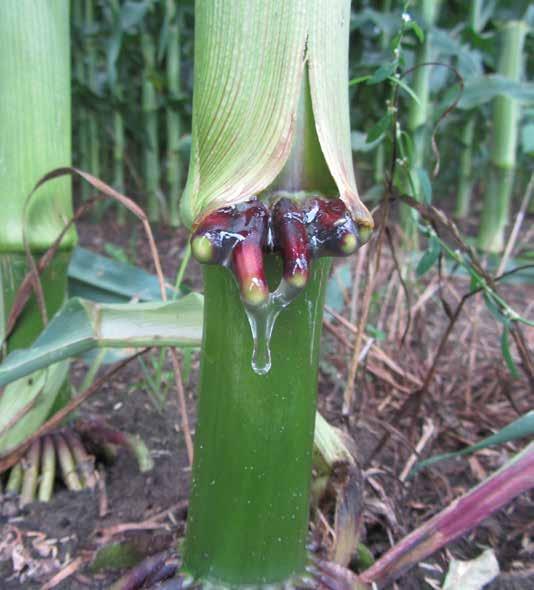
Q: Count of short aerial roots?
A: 5